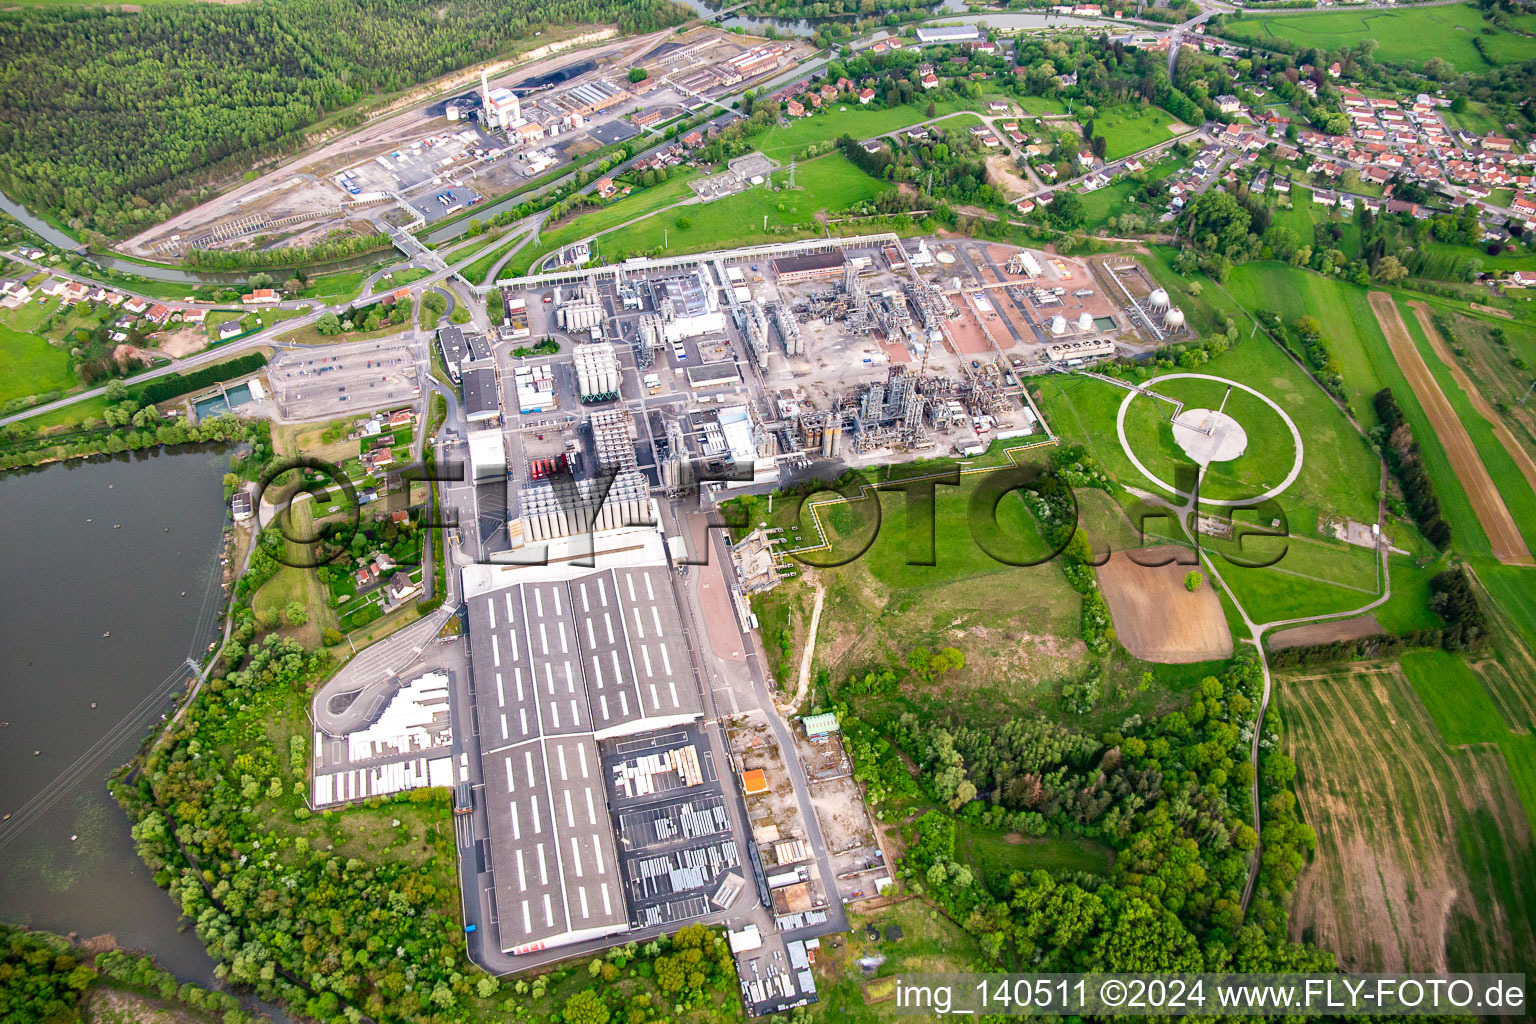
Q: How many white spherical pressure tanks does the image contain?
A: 2